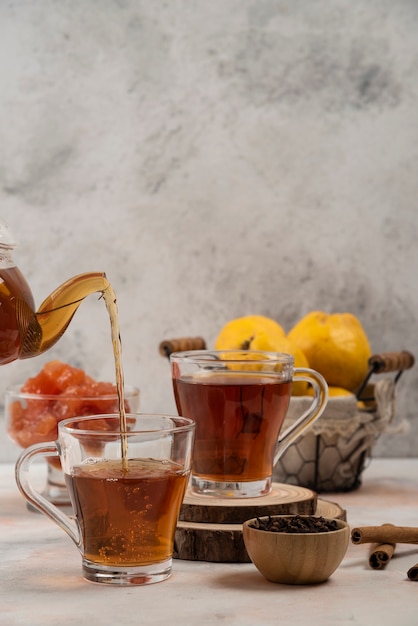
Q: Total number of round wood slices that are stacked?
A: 2